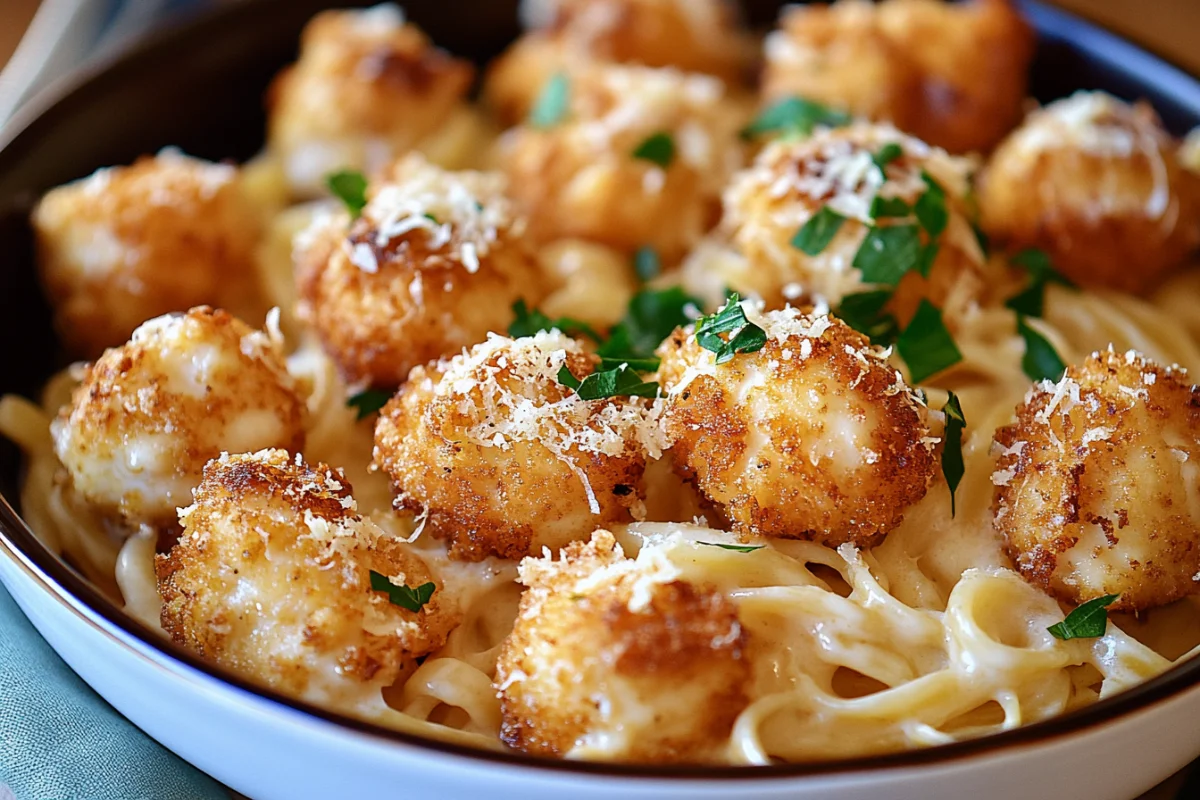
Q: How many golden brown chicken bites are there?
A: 14